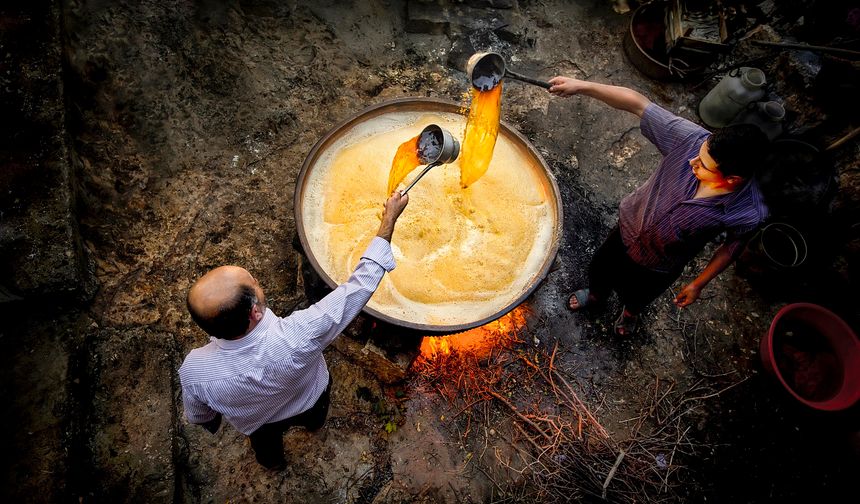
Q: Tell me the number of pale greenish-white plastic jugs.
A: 2